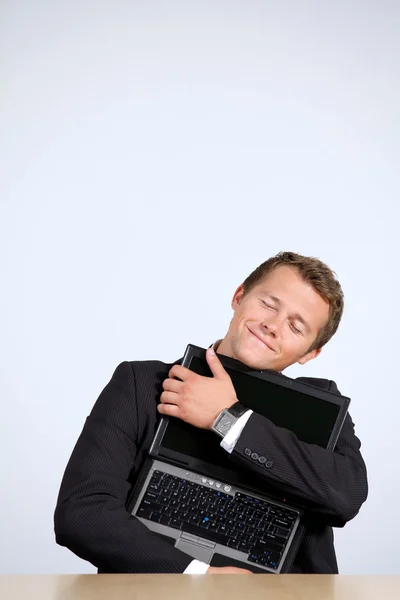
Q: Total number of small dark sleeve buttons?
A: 4